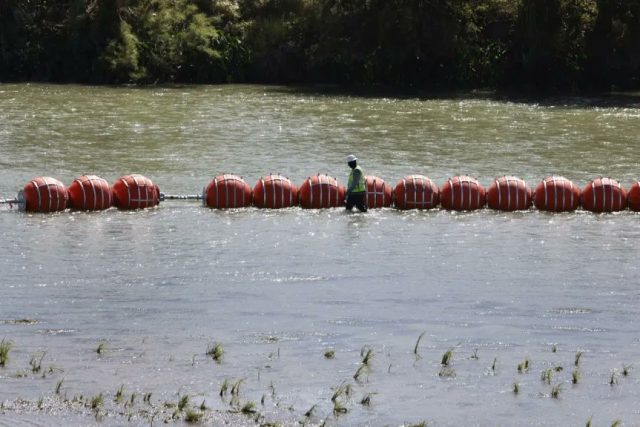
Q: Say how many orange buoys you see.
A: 13